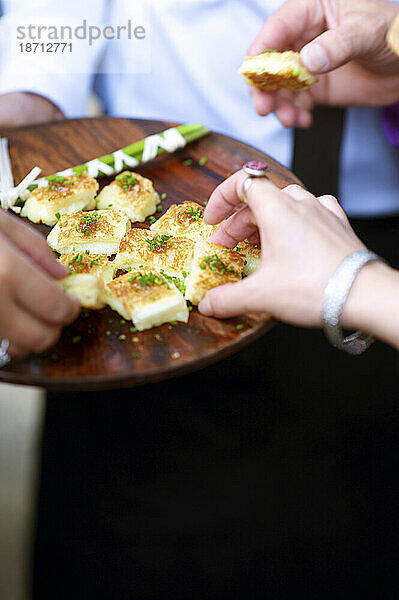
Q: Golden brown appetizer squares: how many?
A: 11